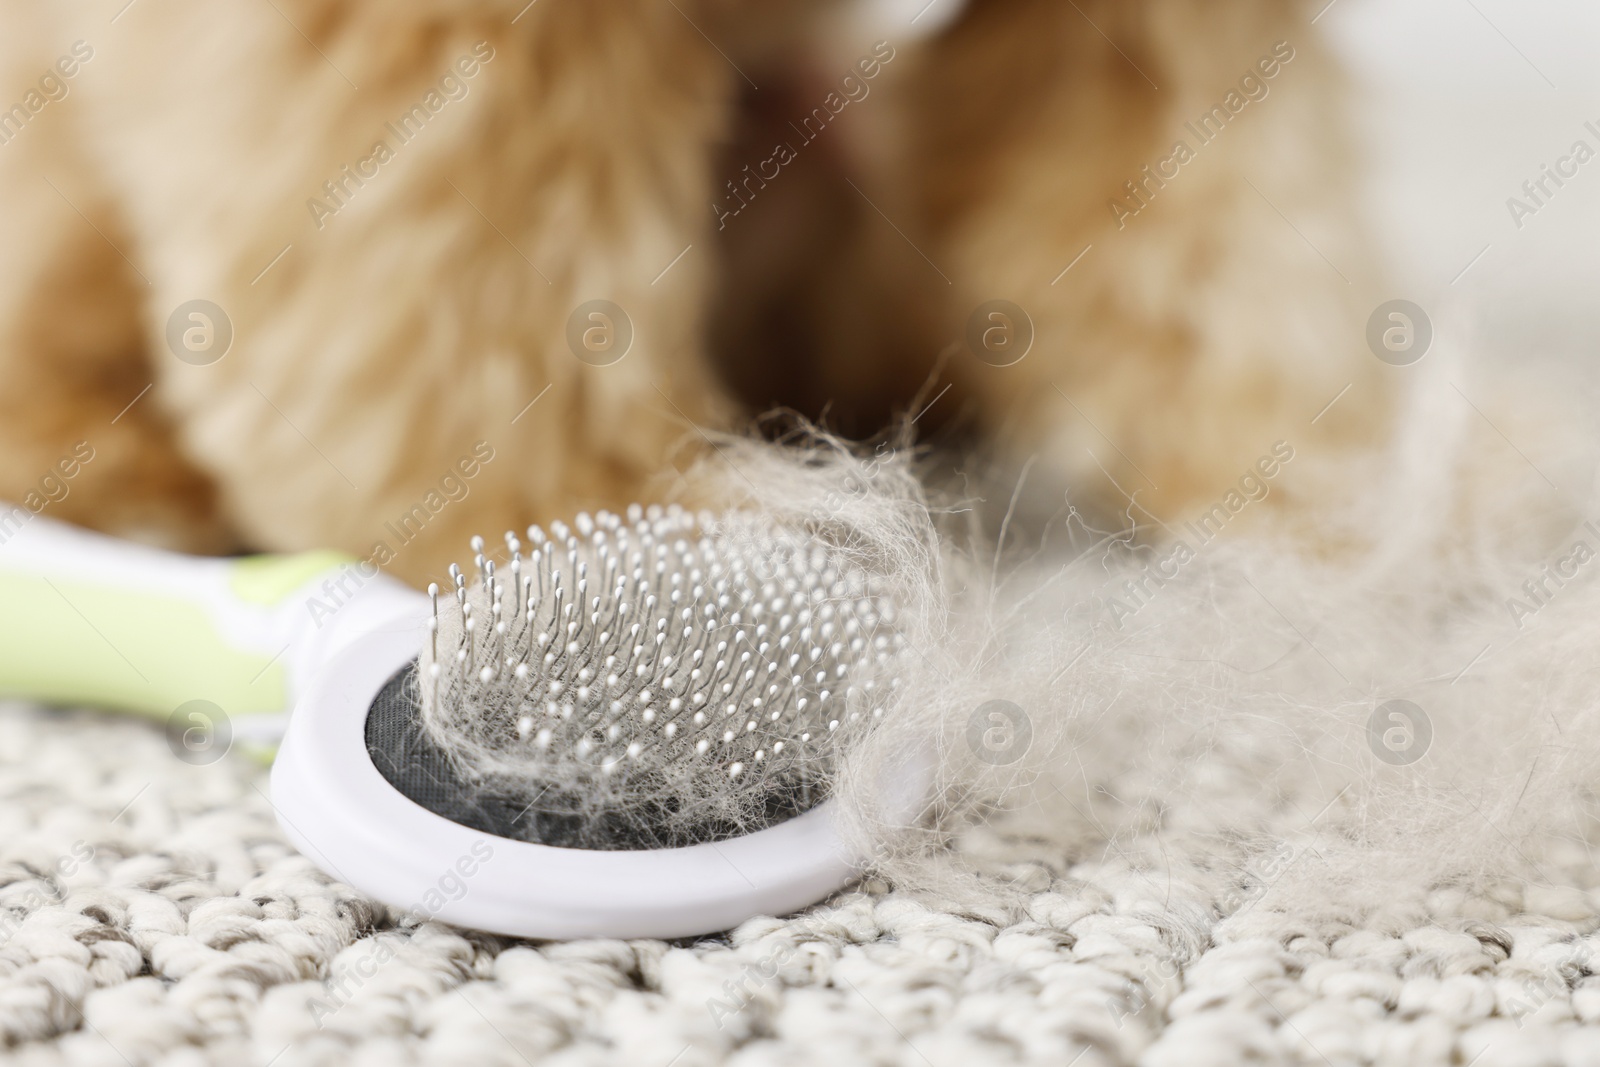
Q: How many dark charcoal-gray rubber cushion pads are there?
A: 1